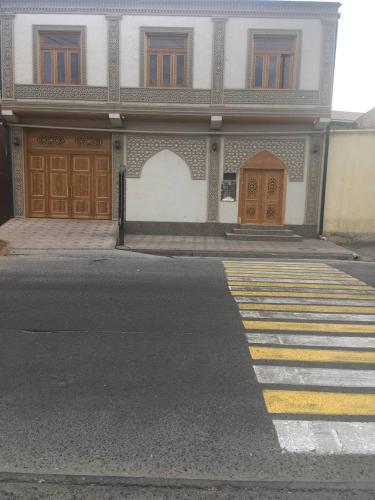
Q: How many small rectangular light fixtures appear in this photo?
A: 4